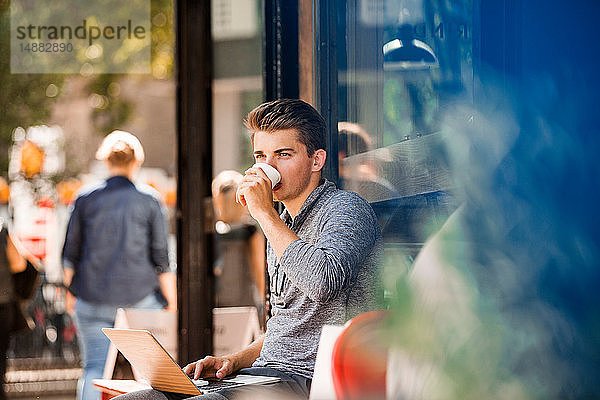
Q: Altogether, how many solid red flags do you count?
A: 0